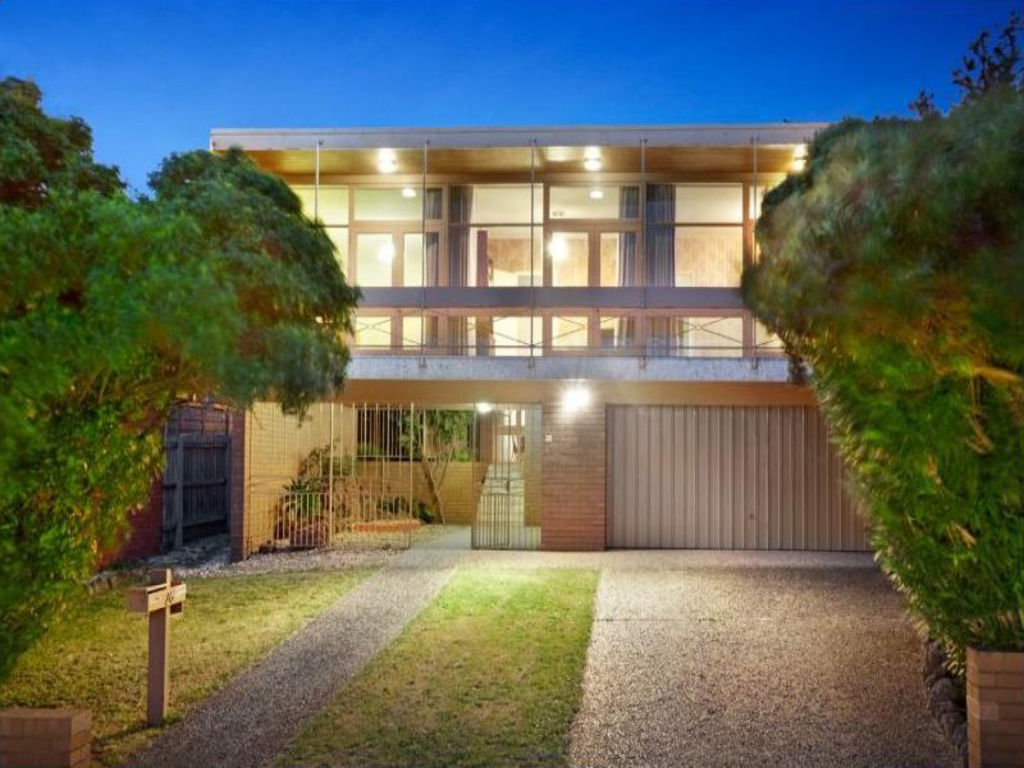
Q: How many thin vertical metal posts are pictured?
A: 5